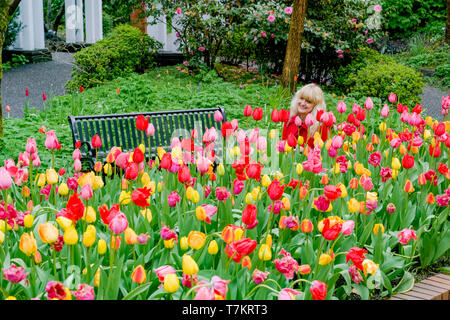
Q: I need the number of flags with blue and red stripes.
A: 0